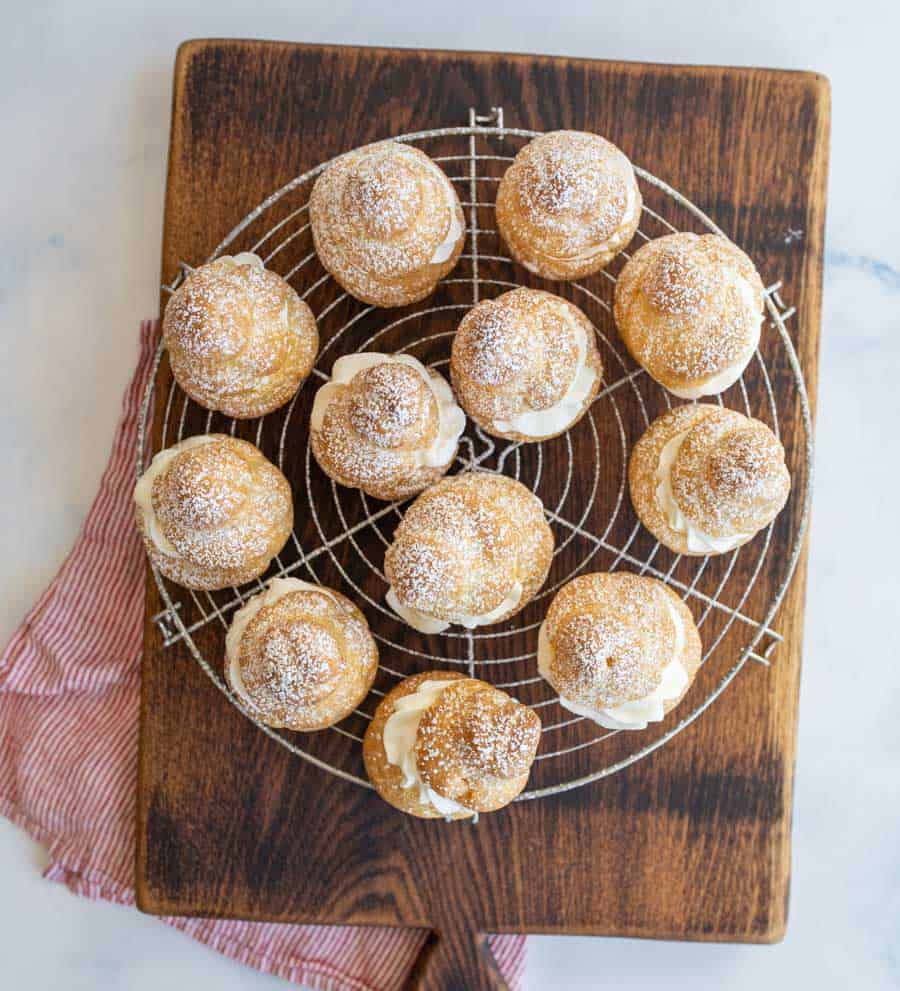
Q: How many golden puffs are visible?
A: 12